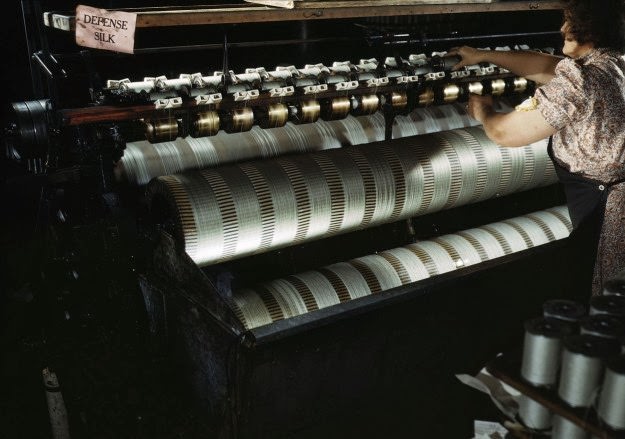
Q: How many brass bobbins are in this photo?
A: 13